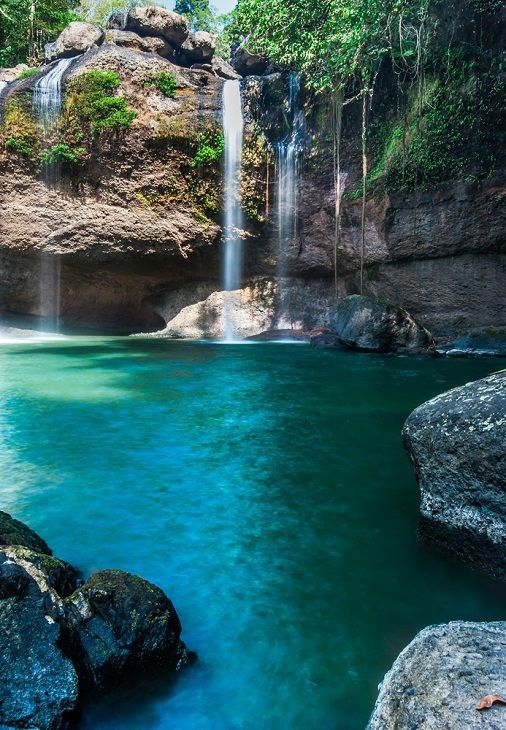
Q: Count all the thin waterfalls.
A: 3